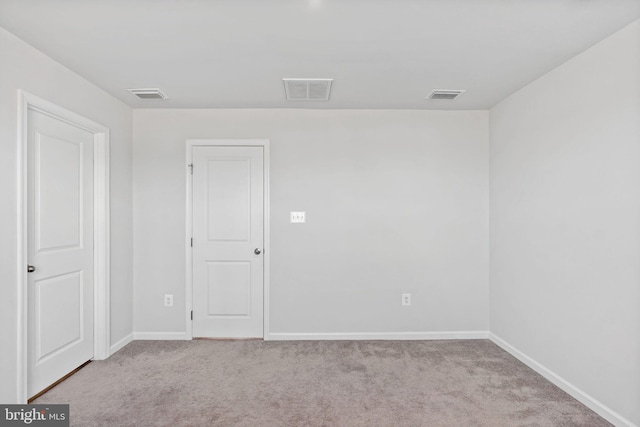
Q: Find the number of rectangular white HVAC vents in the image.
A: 3